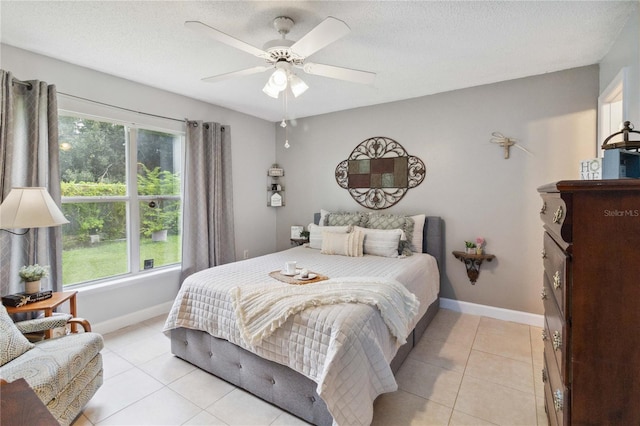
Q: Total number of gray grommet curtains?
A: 2